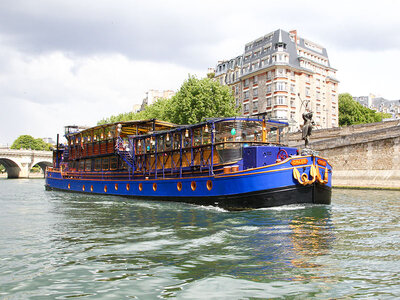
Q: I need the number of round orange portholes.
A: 11